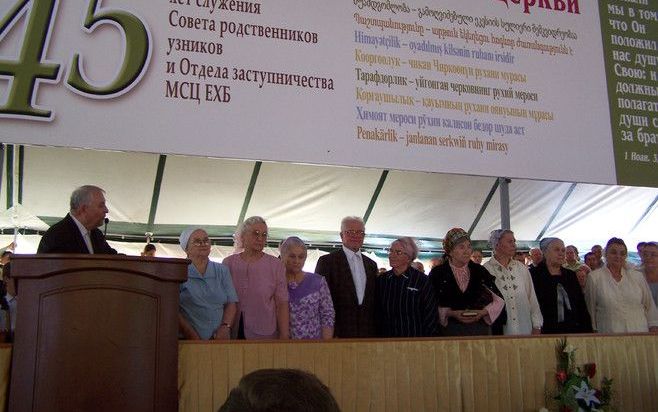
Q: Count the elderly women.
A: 8